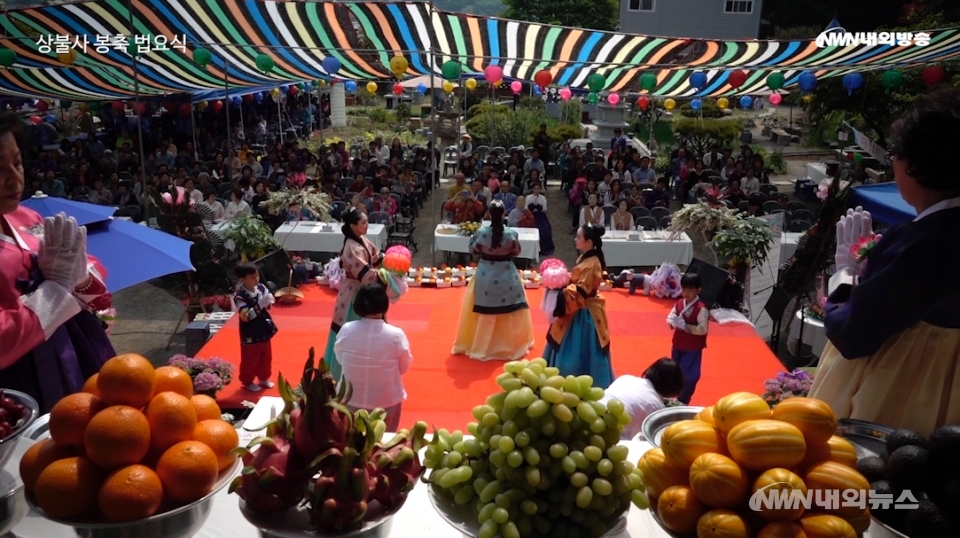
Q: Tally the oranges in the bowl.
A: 12